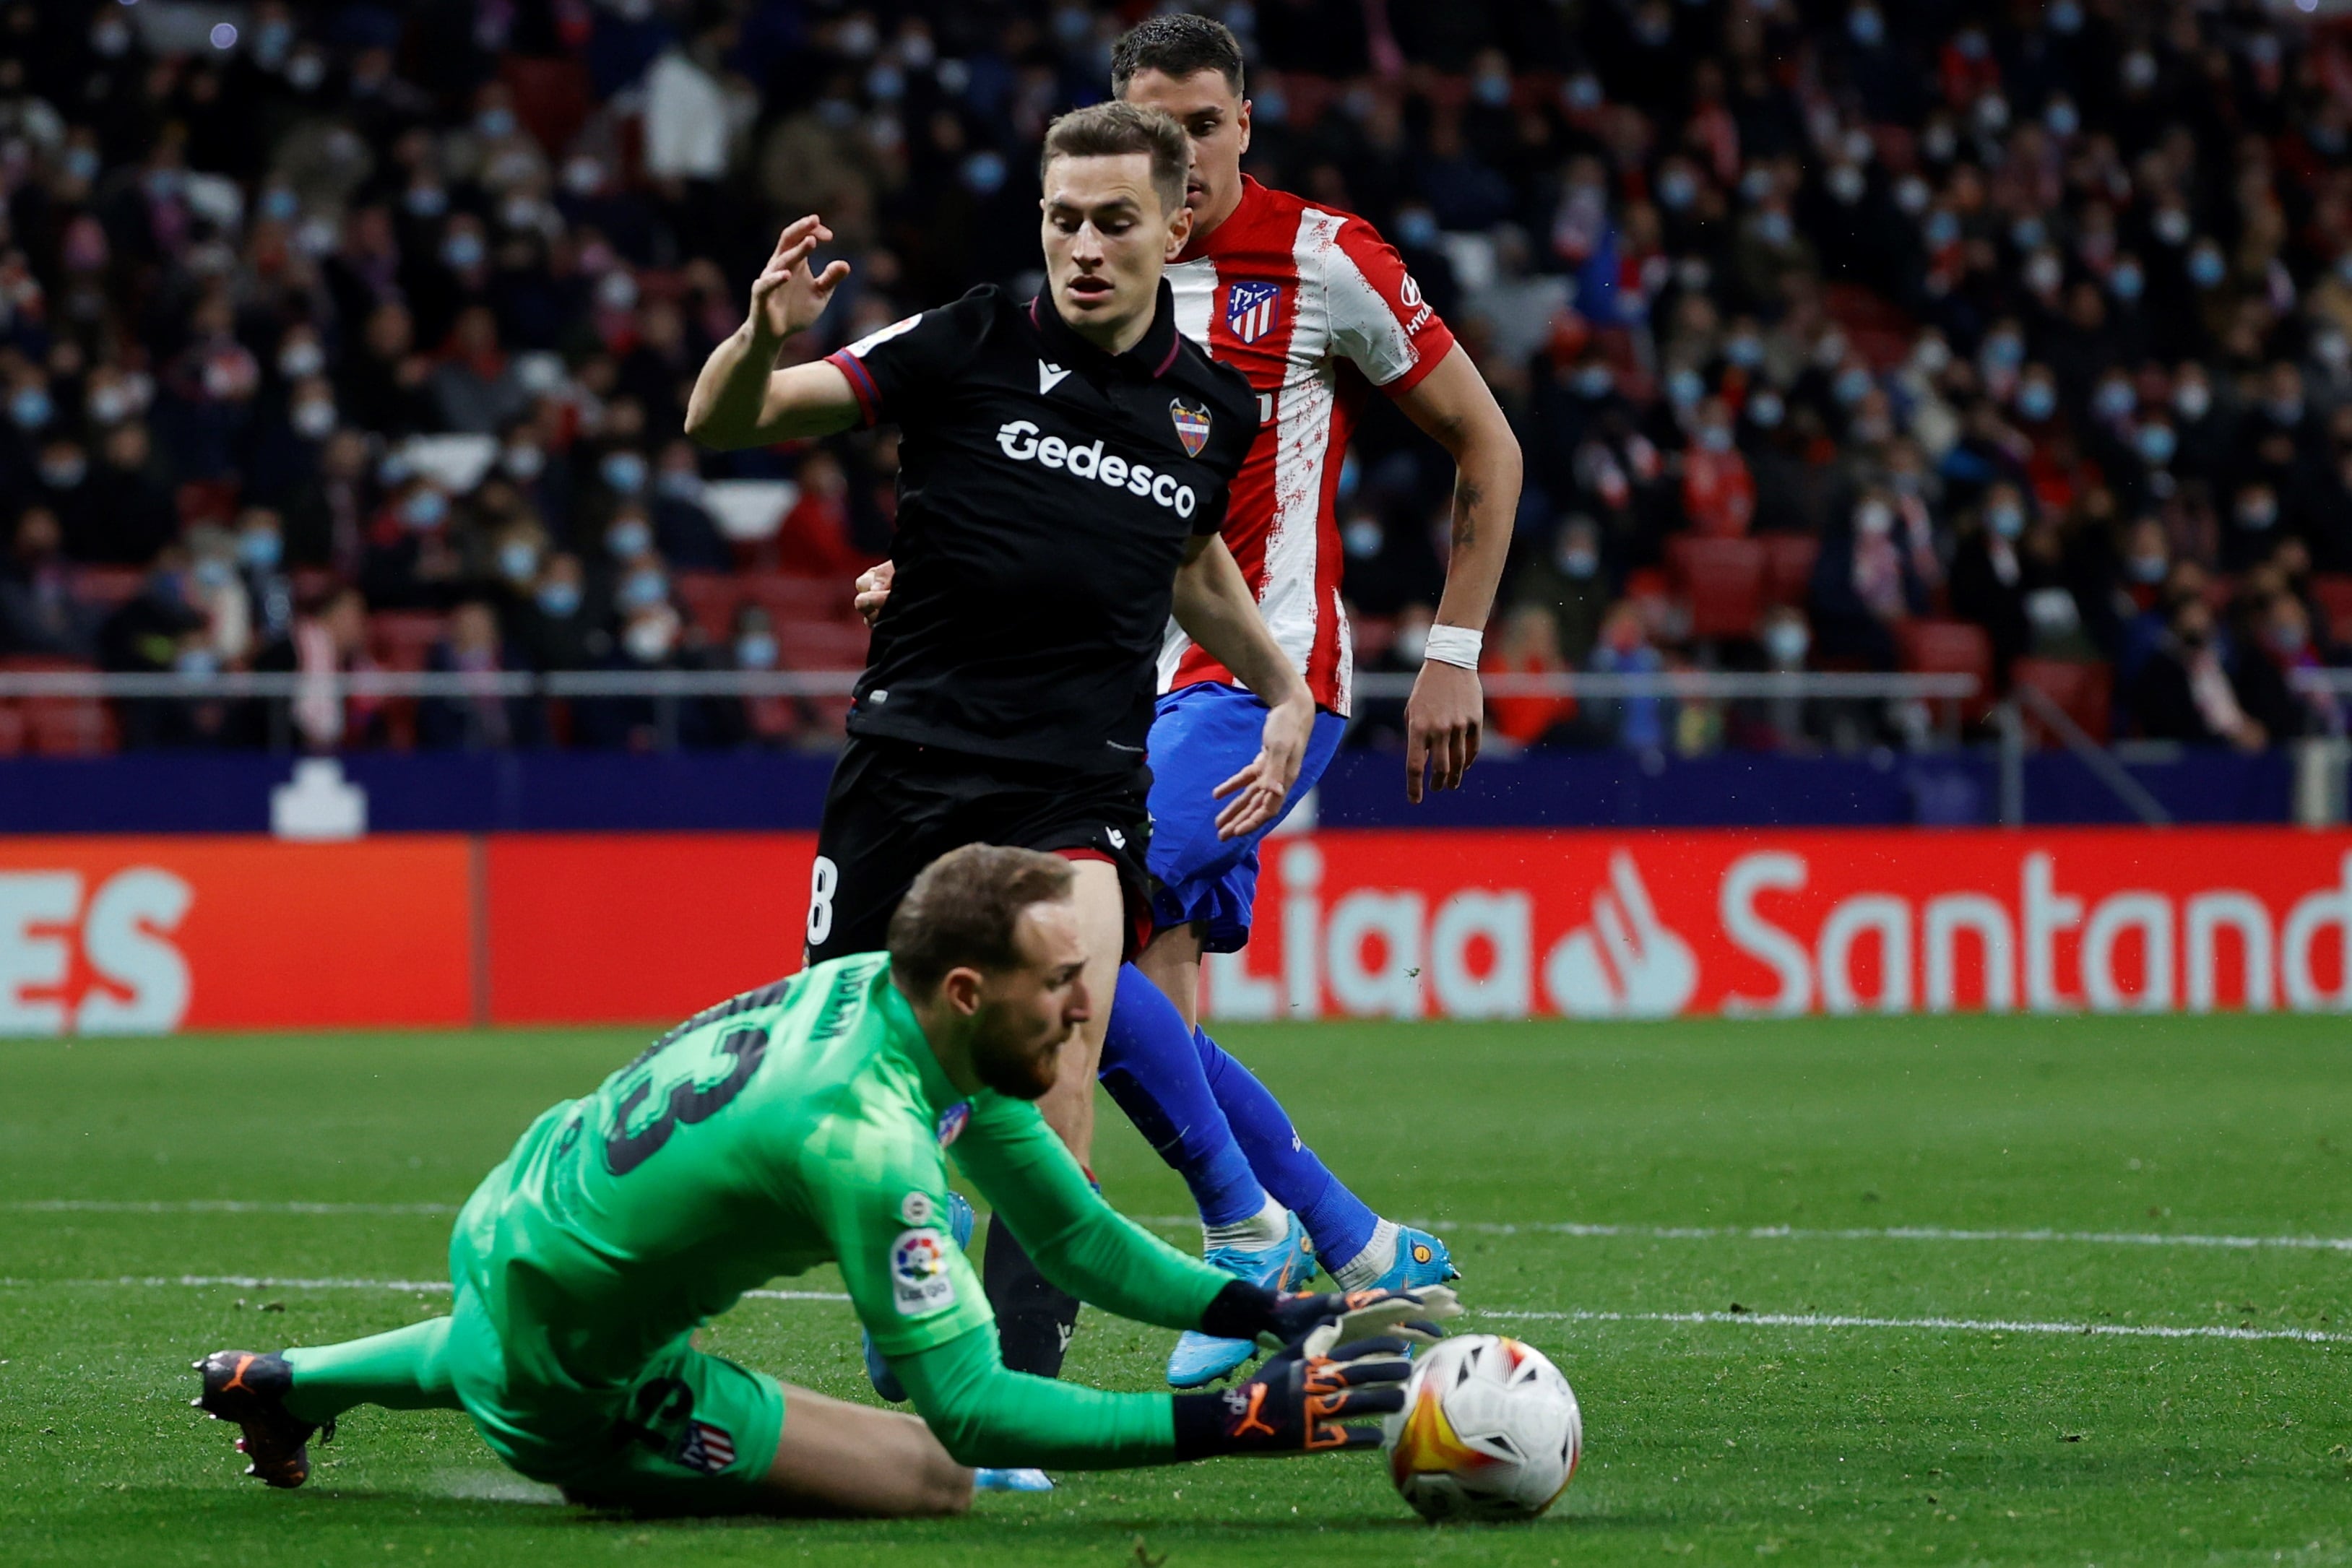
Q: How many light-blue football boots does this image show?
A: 4